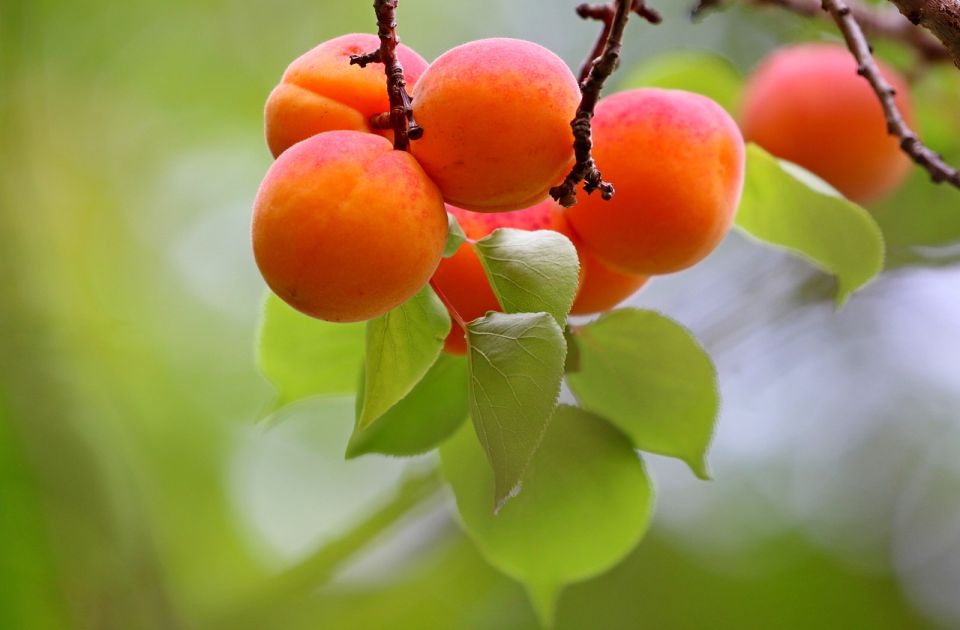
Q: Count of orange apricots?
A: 7